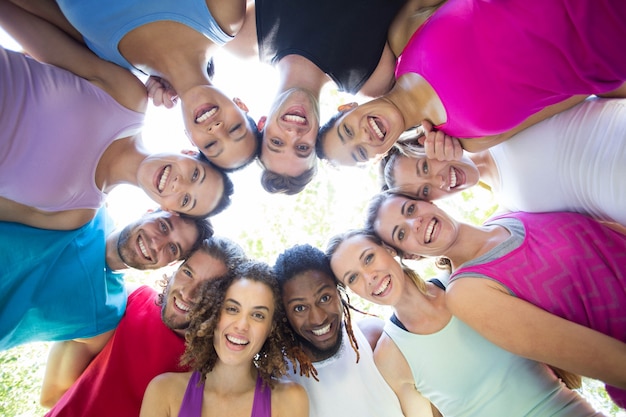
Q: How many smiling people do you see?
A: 11